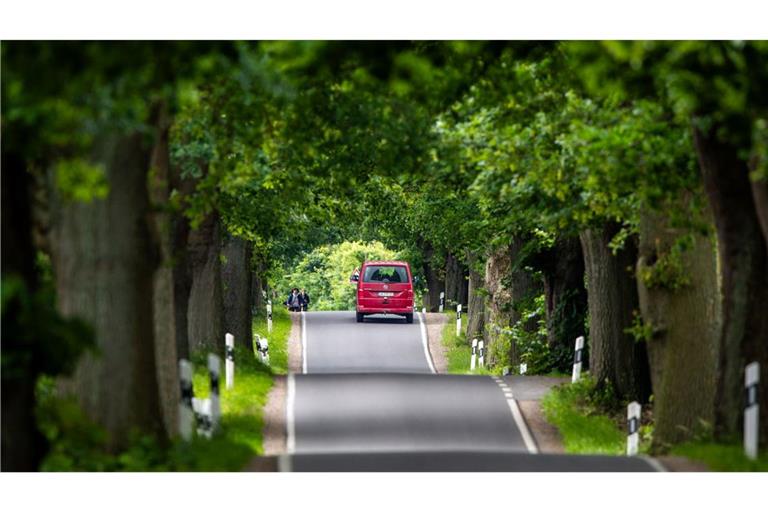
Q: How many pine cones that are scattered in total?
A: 0